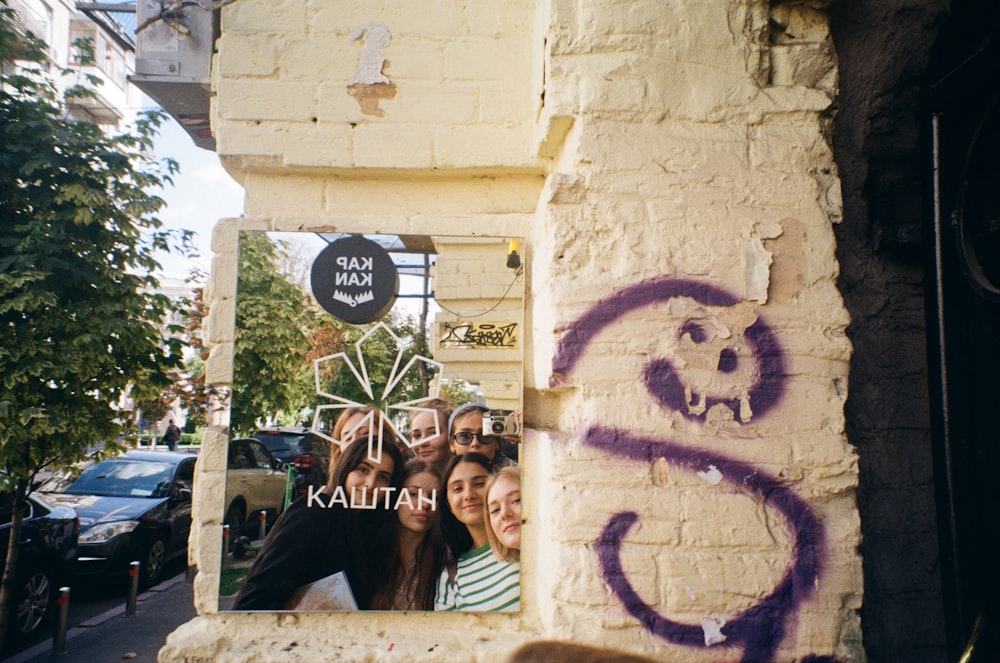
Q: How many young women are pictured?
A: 7